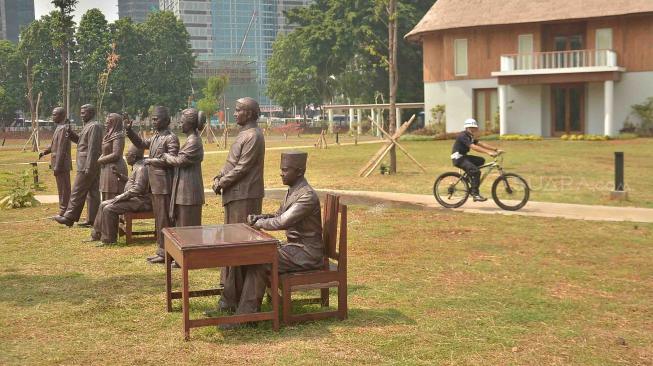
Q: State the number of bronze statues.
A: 8